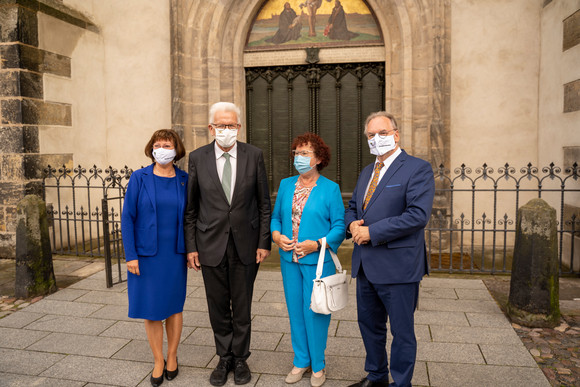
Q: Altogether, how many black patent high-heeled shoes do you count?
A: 2